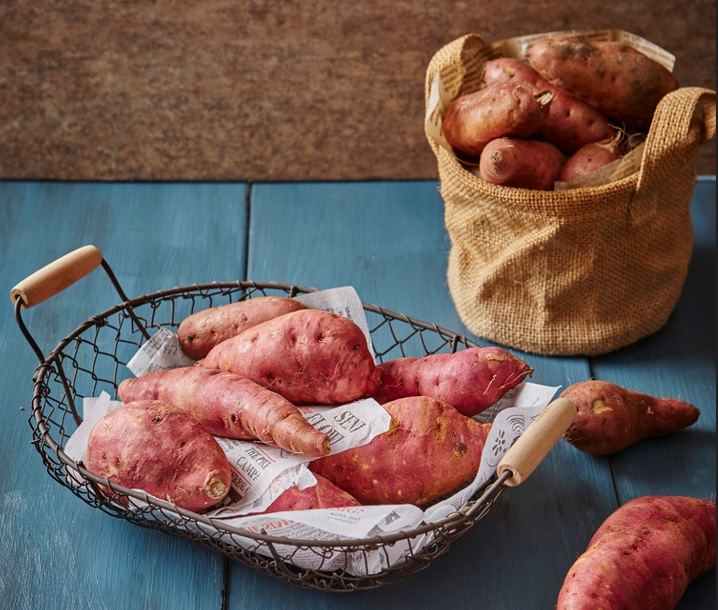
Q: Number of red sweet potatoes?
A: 14